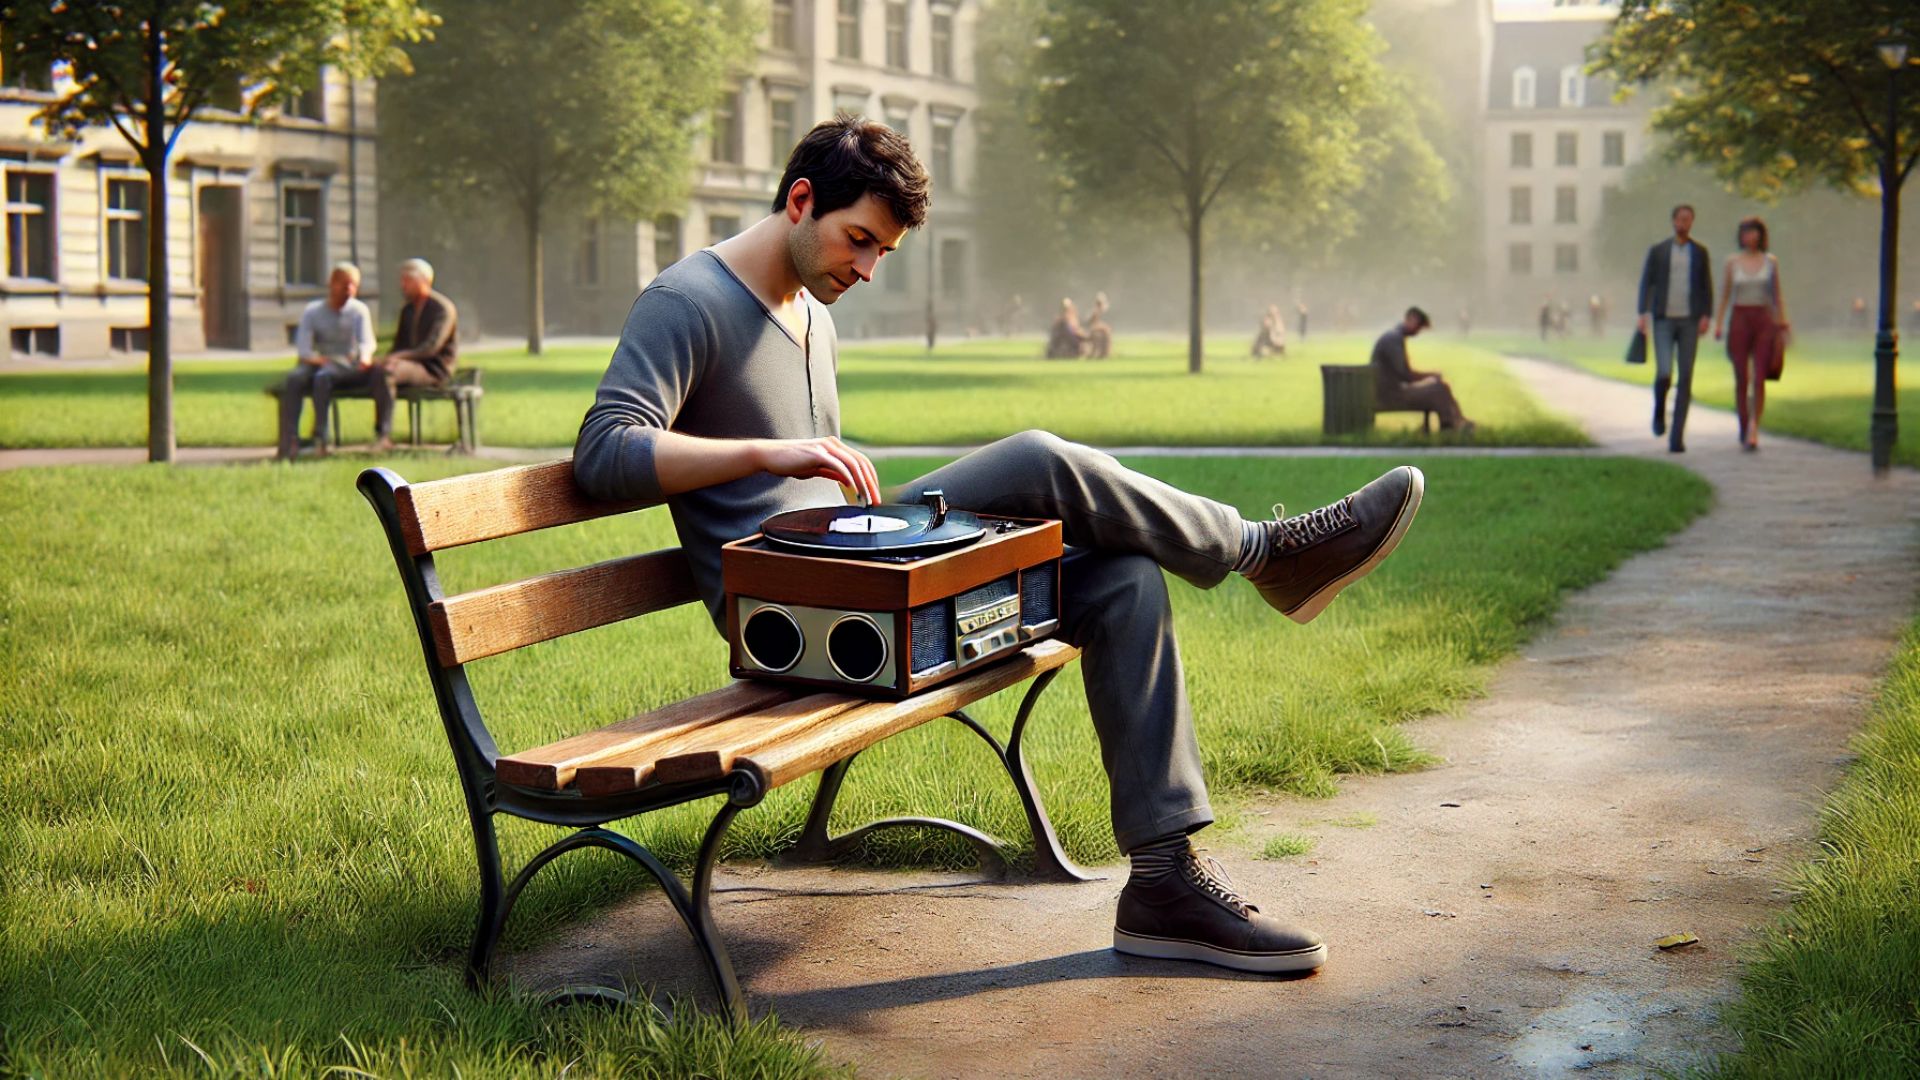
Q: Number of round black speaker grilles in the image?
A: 2